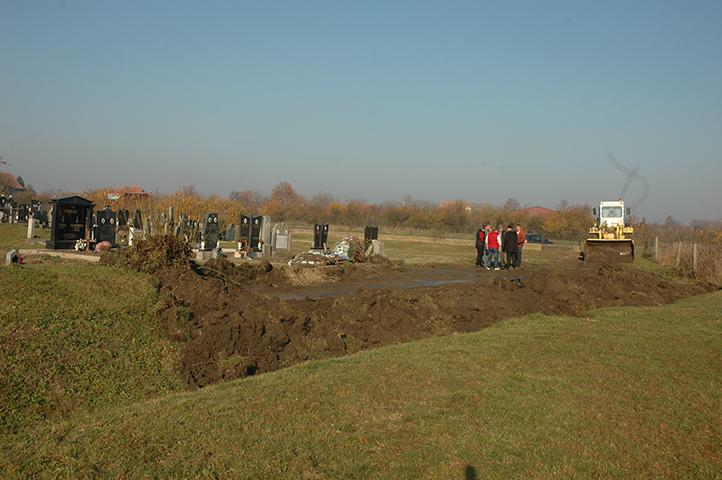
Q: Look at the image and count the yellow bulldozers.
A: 1